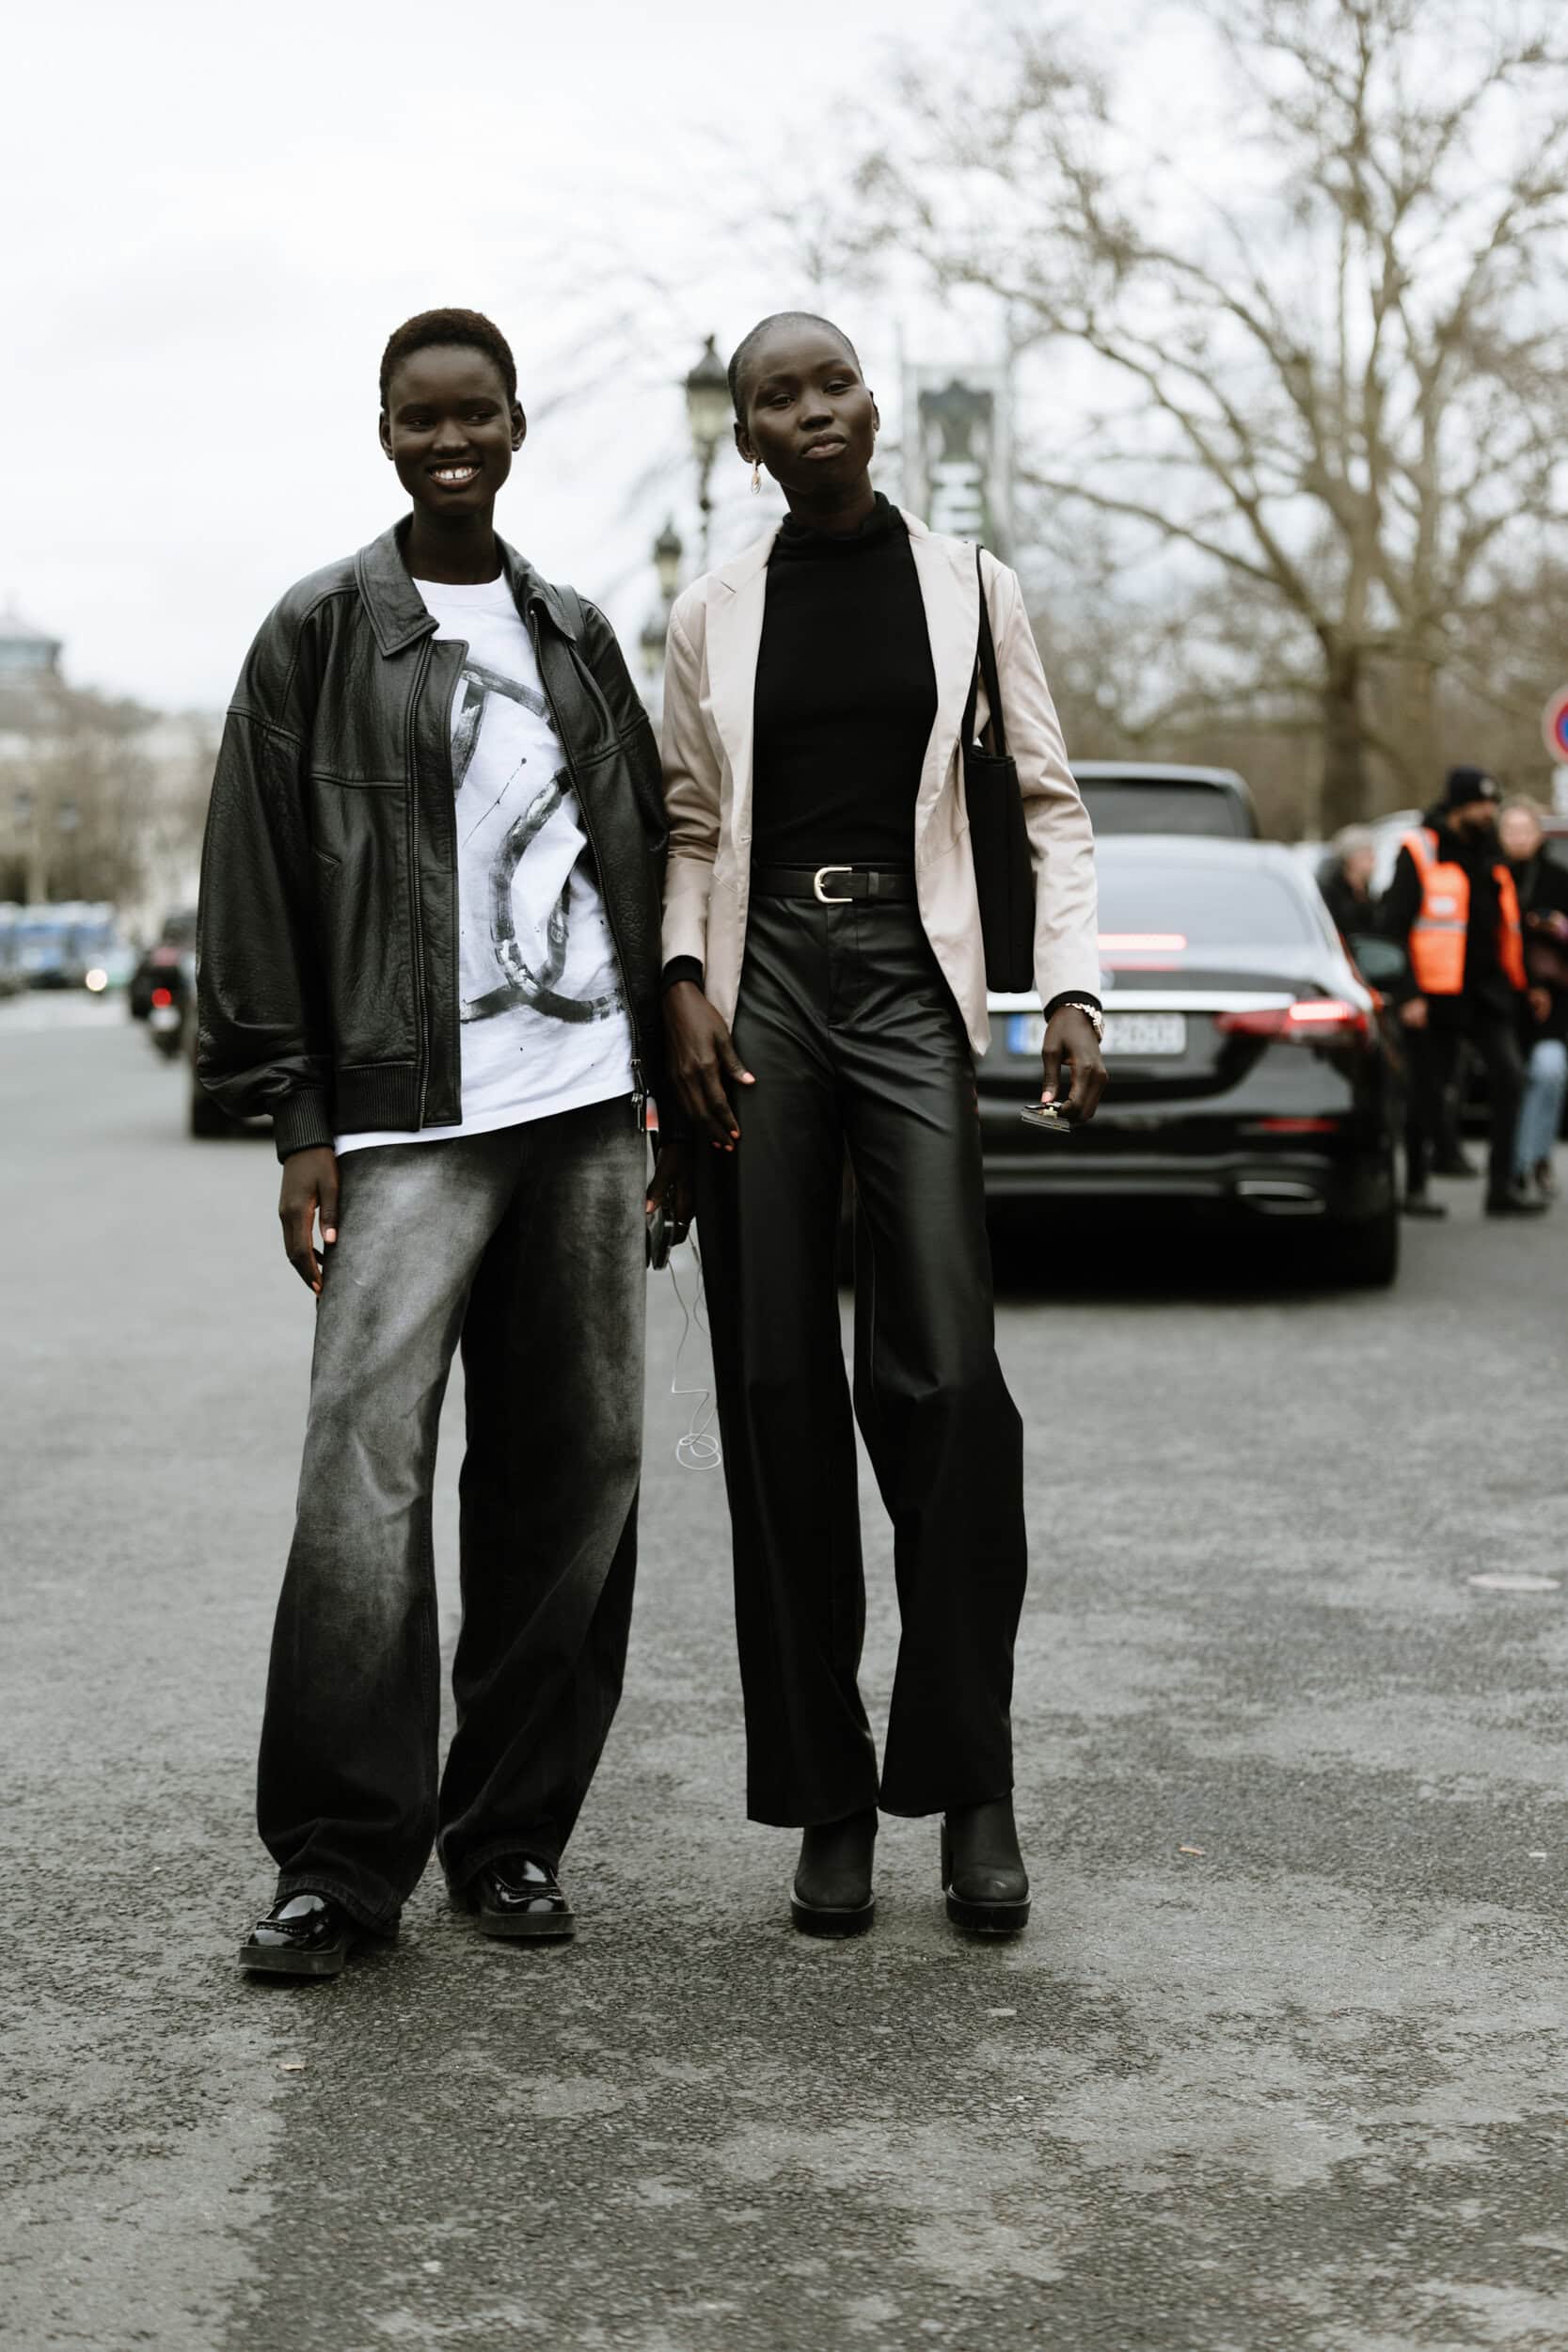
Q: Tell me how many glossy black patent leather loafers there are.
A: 2